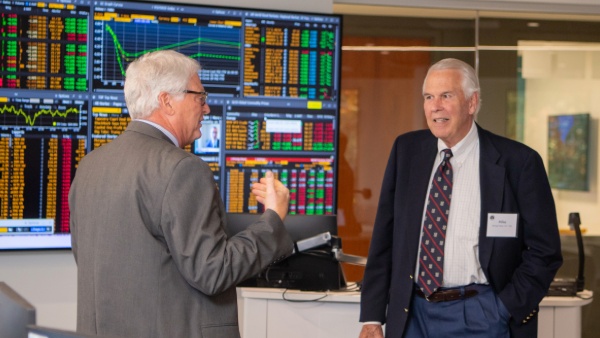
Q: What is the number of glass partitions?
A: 2